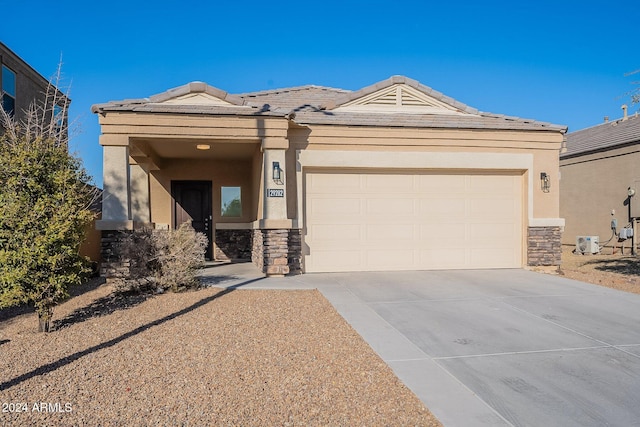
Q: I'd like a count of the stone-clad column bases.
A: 3